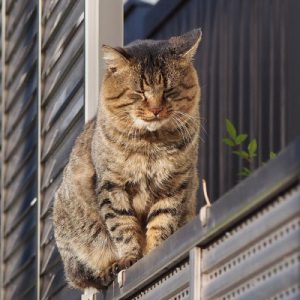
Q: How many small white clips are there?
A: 2